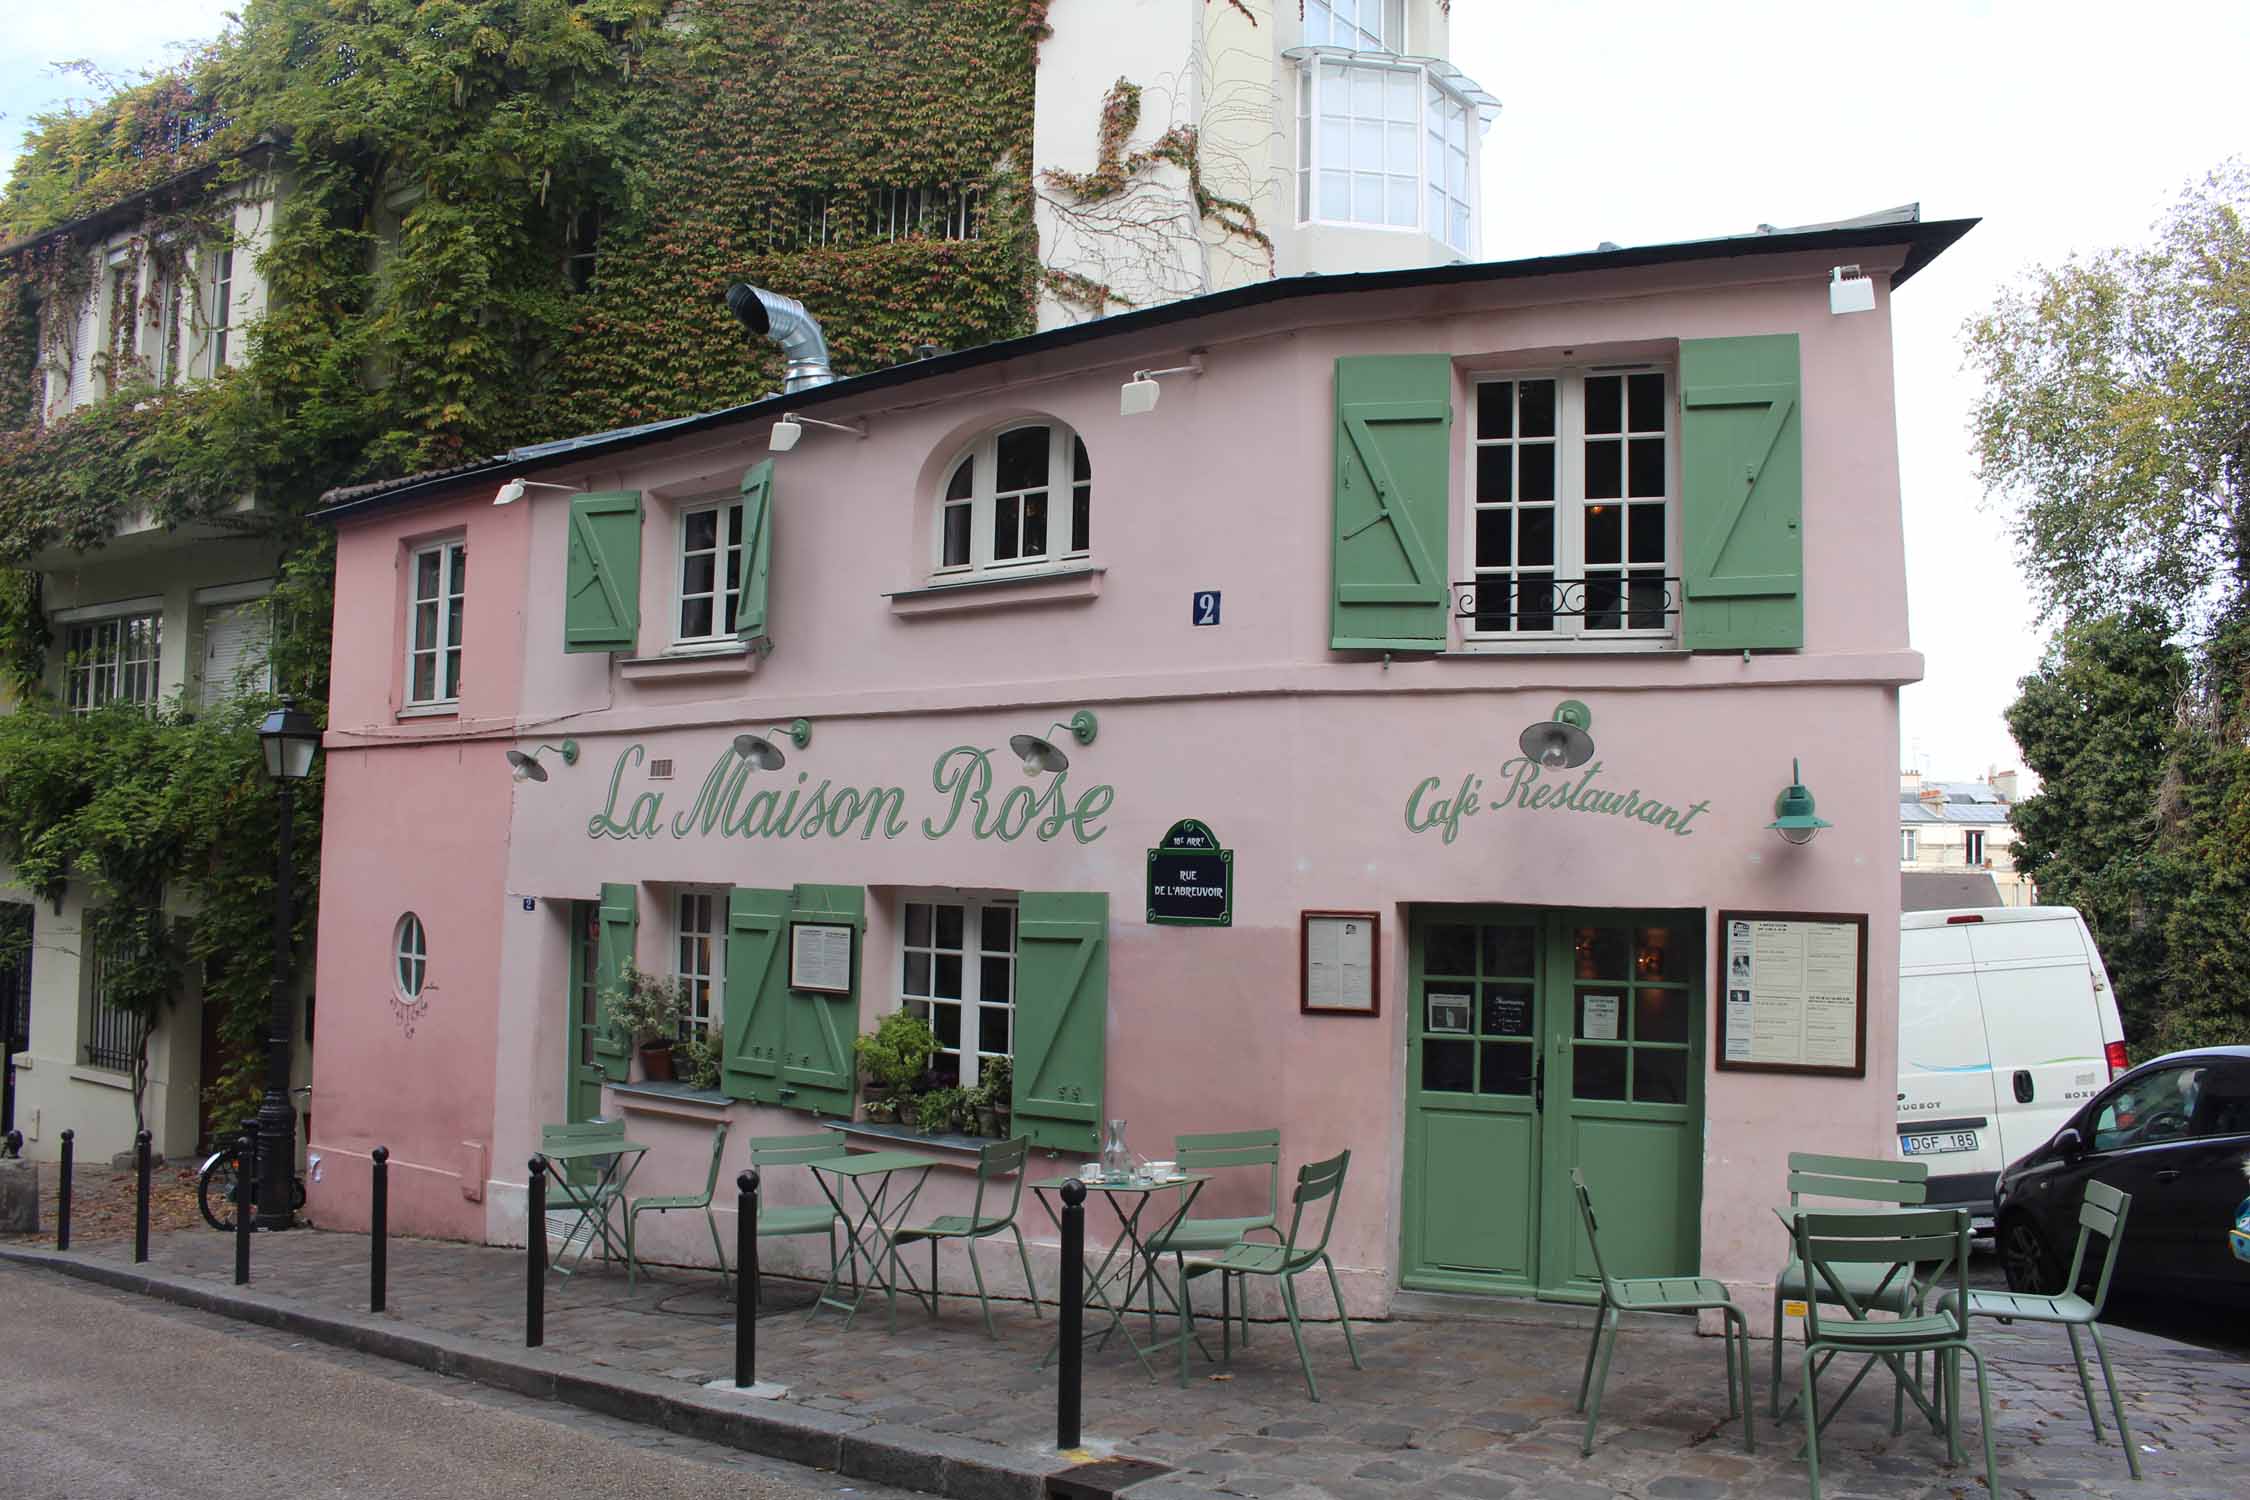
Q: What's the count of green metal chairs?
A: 10